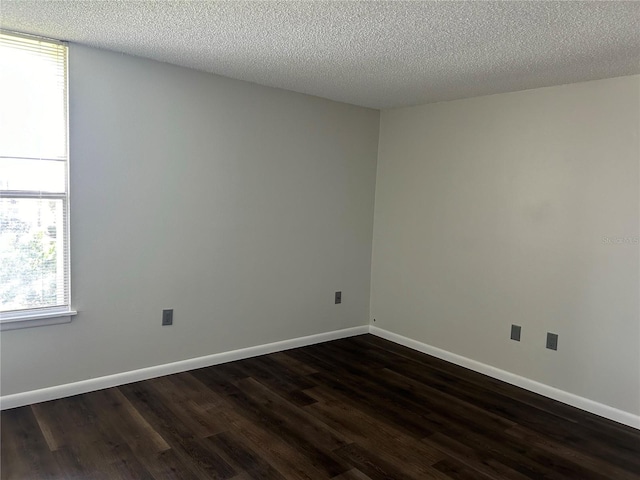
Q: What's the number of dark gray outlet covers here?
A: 4